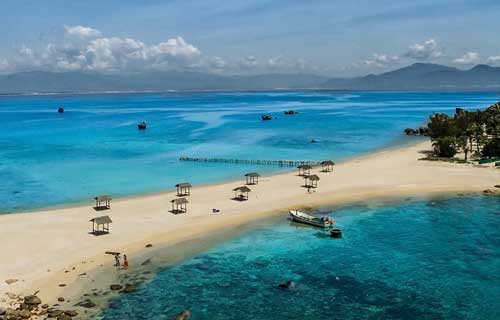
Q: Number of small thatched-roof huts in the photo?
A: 9